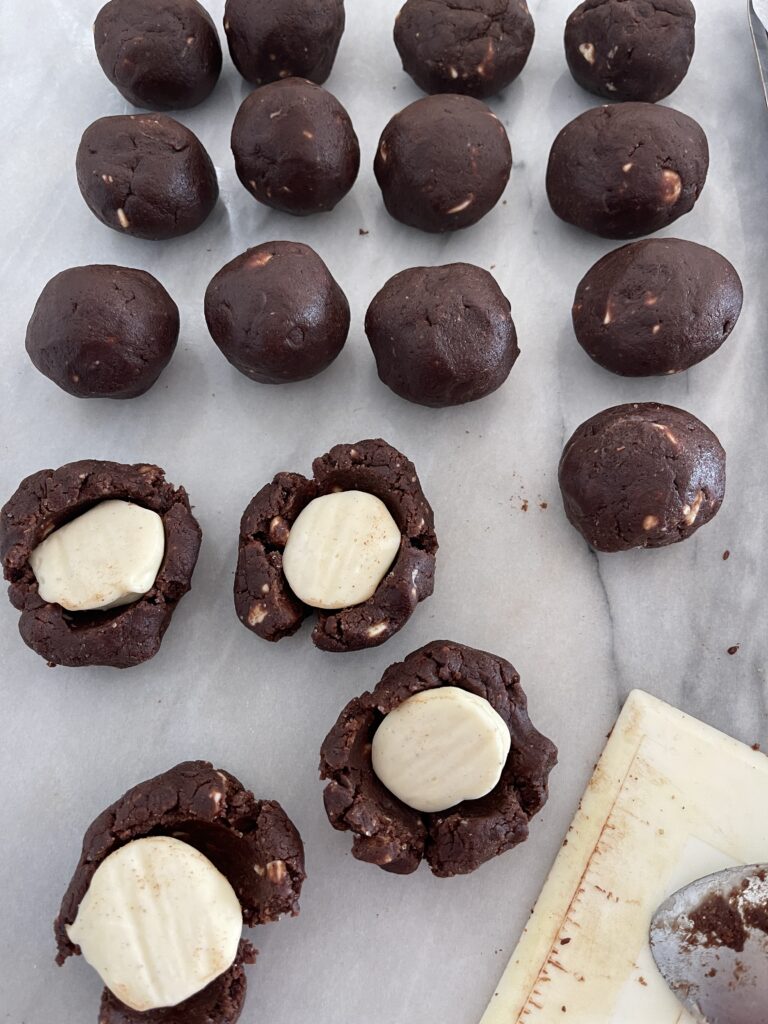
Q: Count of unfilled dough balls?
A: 13